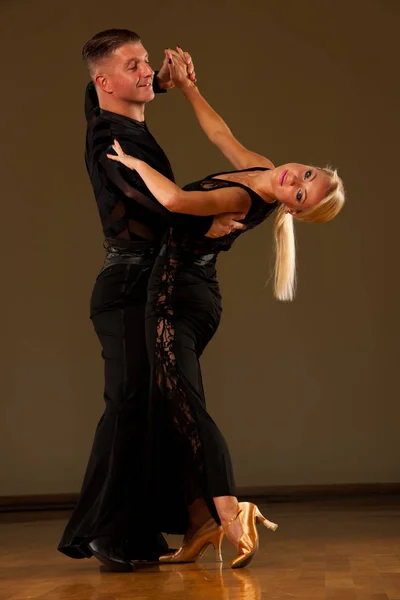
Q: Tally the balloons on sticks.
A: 0